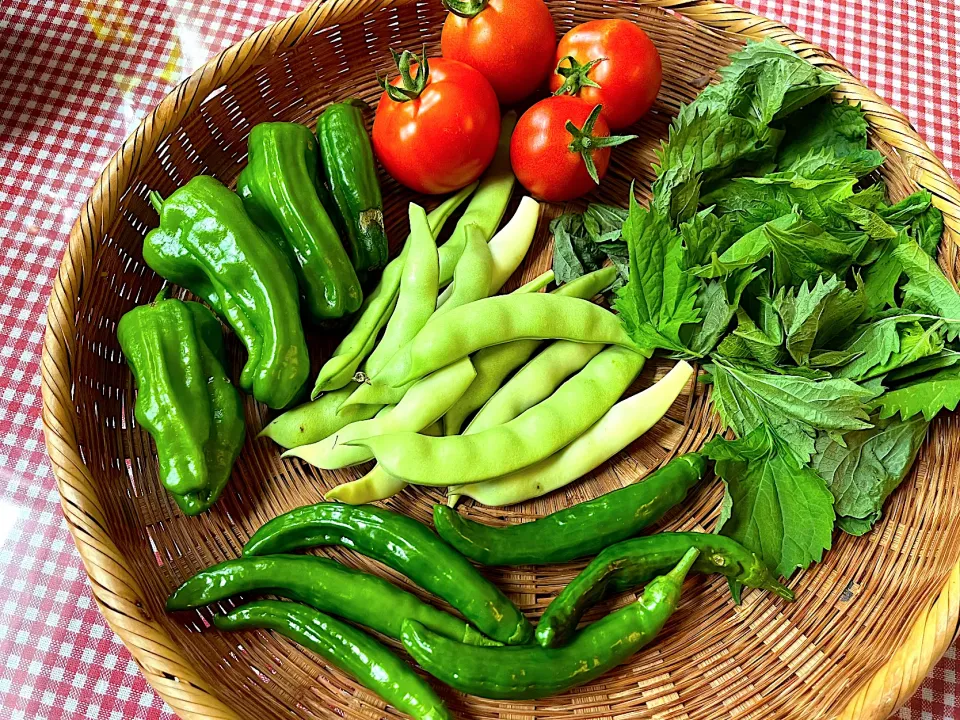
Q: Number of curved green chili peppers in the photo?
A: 6